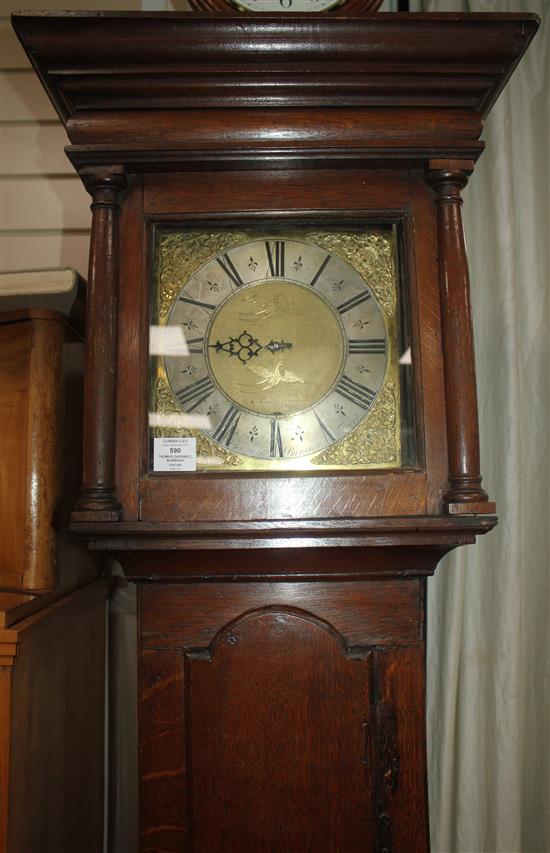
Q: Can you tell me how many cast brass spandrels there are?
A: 4